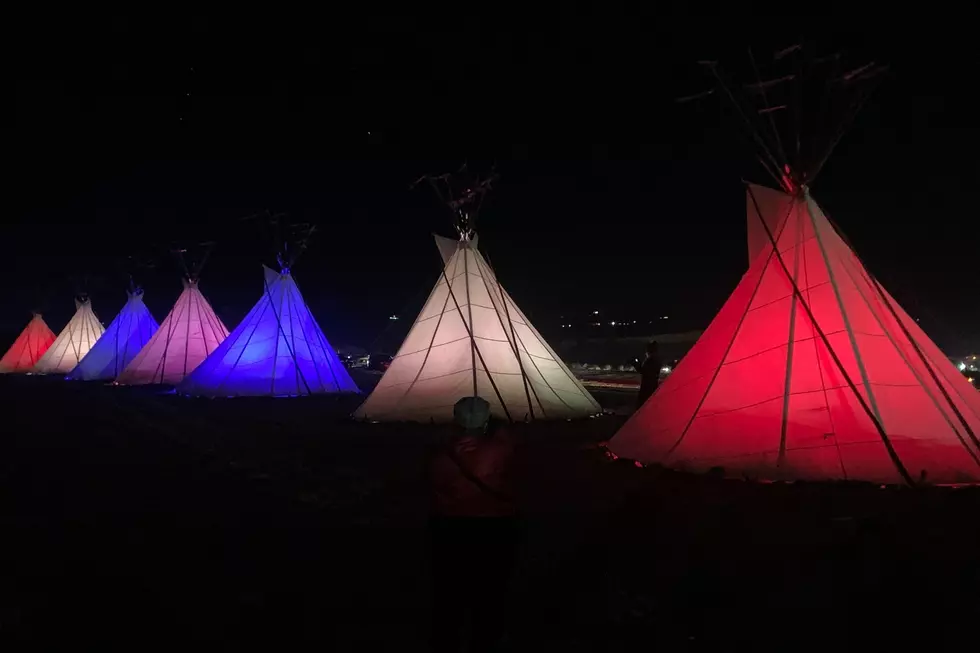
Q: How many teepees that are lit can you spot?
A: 7